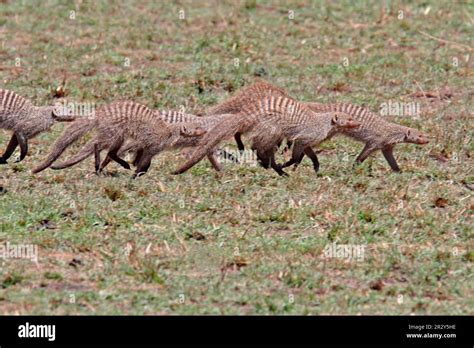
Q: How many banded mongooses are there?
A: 6